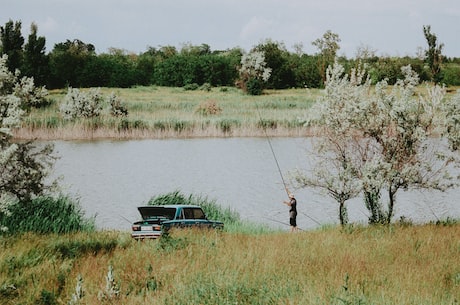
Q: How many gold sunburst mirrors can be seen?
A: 0